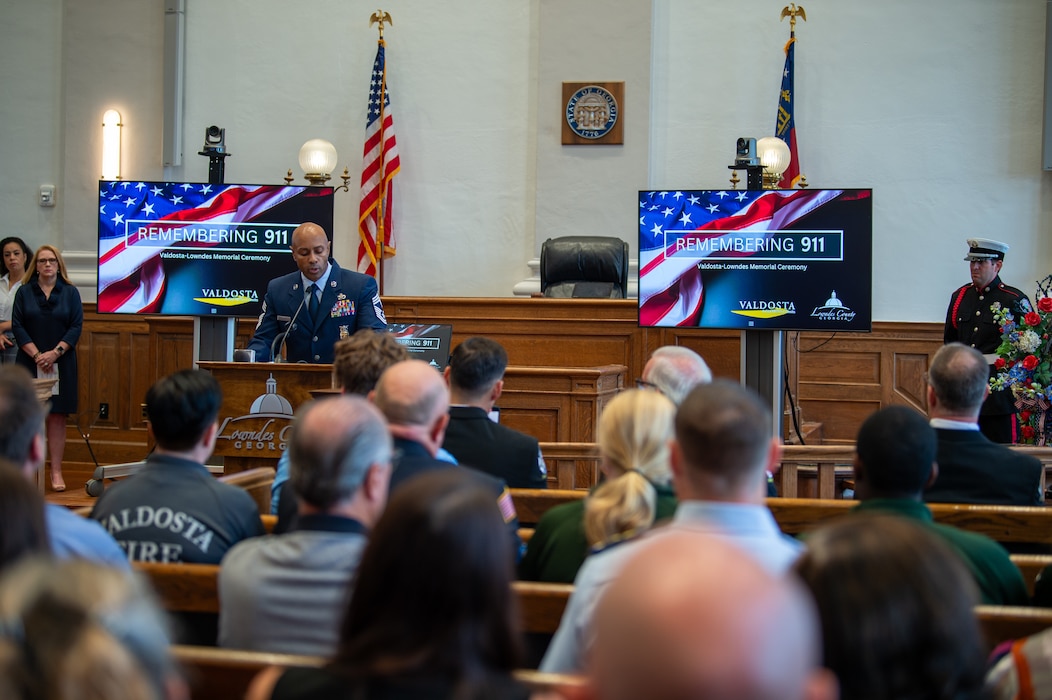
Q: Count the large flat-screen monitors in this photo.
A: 2